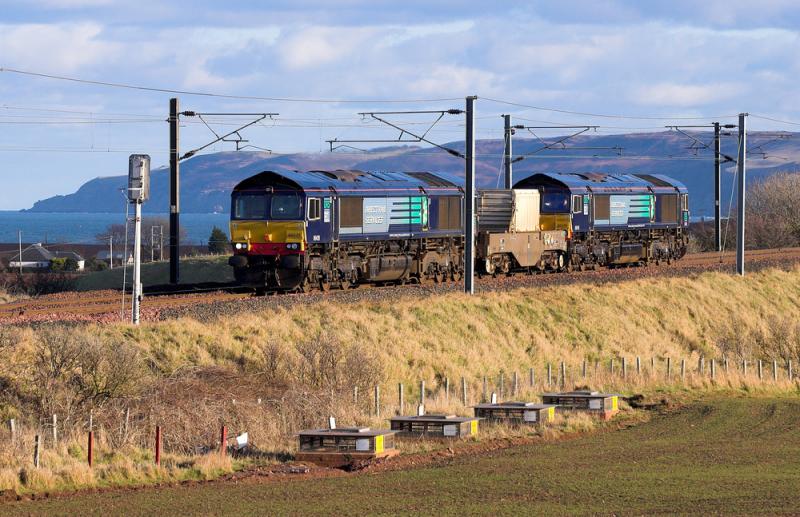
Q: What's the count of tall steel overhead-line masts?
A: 5